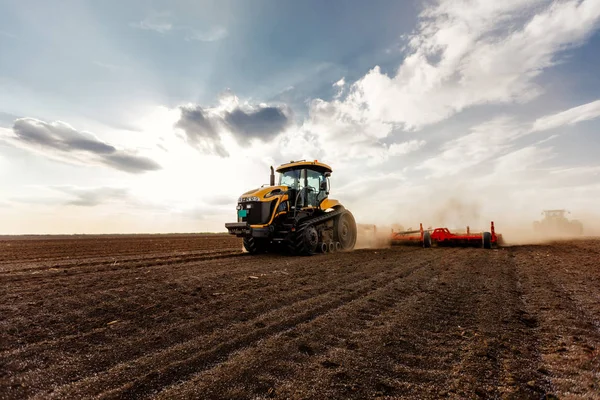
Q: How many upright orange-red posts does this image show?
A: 3